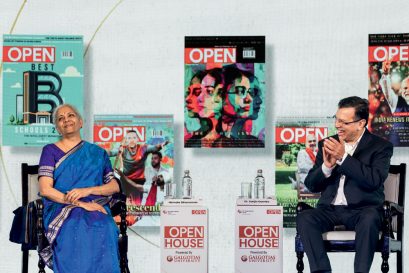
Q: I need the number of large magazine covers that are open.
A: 5